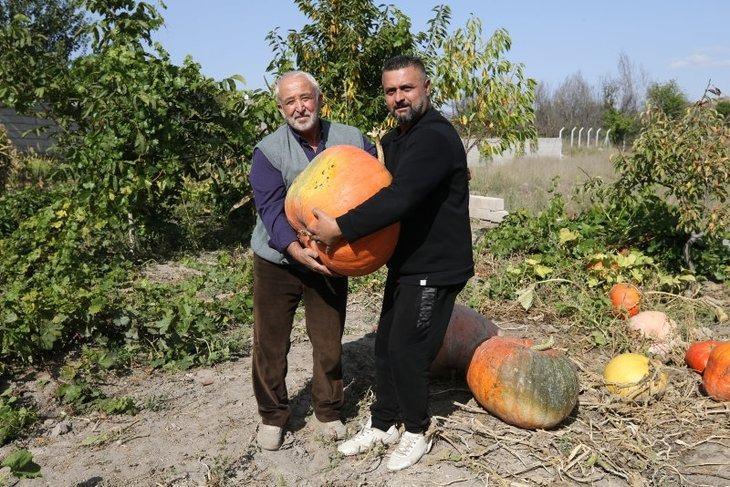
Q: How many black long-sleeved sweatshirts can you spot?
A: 1